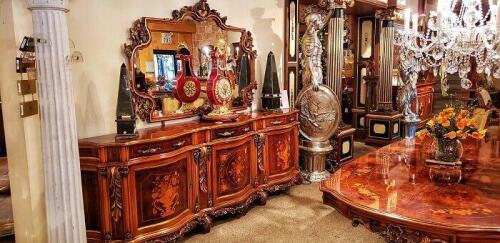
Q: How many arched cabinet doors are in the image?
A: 3